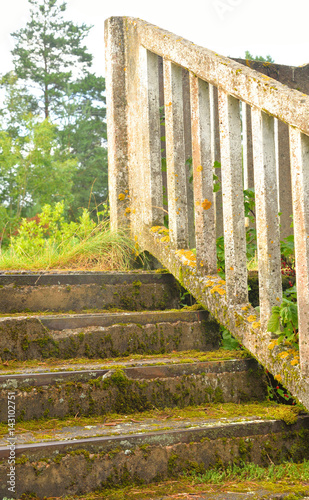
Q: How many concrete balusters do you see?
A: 6